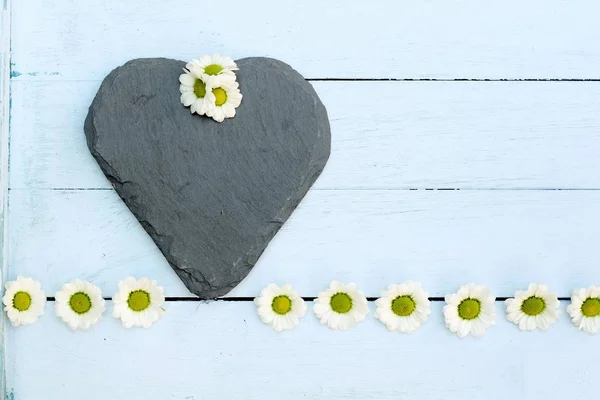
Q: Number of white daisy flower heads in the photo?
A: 12